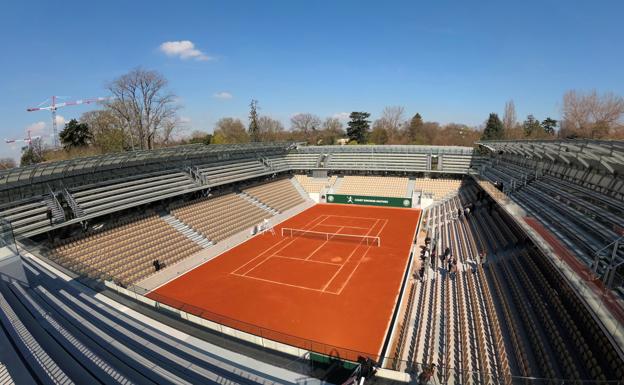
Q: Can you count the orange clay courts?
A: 1